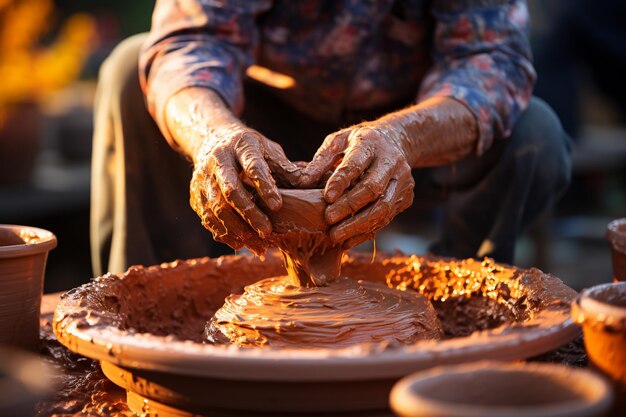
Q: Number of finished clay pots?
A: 4